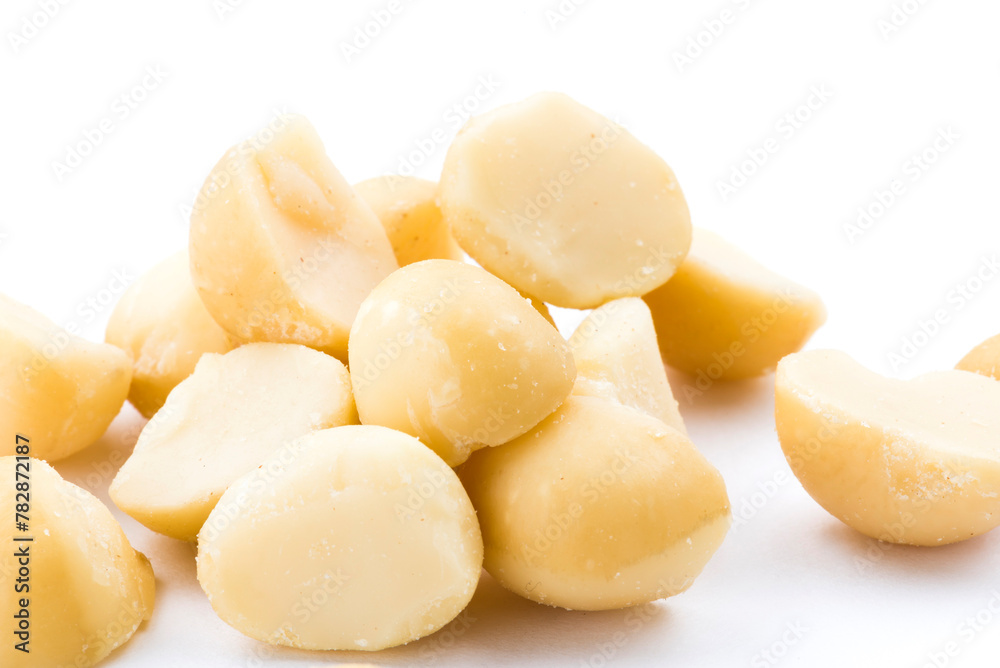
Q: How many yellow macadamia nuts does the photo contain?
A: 14